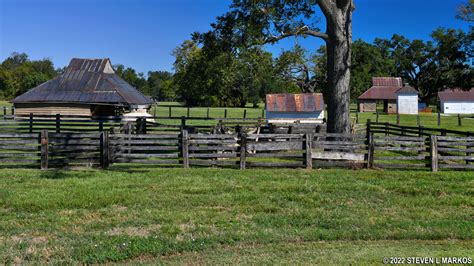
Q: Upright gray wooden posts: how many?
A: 7